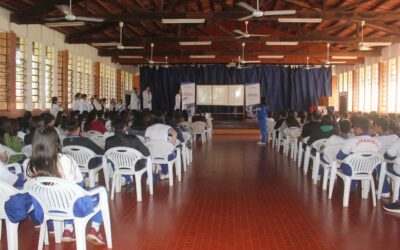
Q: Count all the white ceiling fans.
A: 11